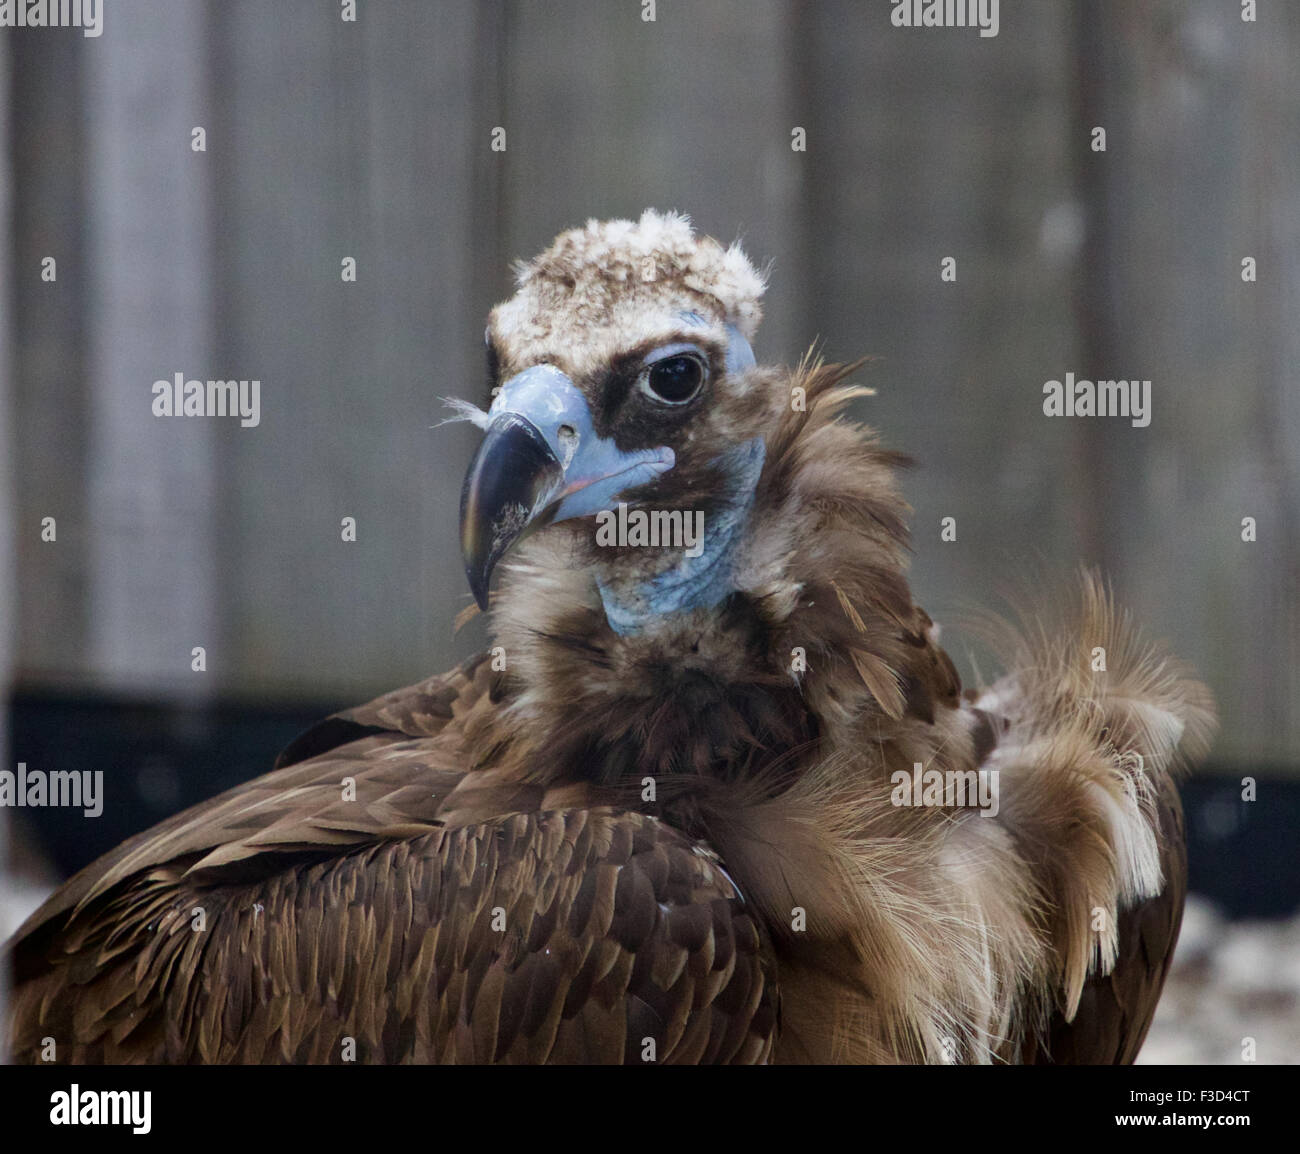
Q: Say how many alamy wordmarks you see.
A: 8